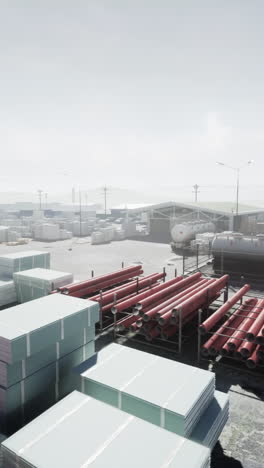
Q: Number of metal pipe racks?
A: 3